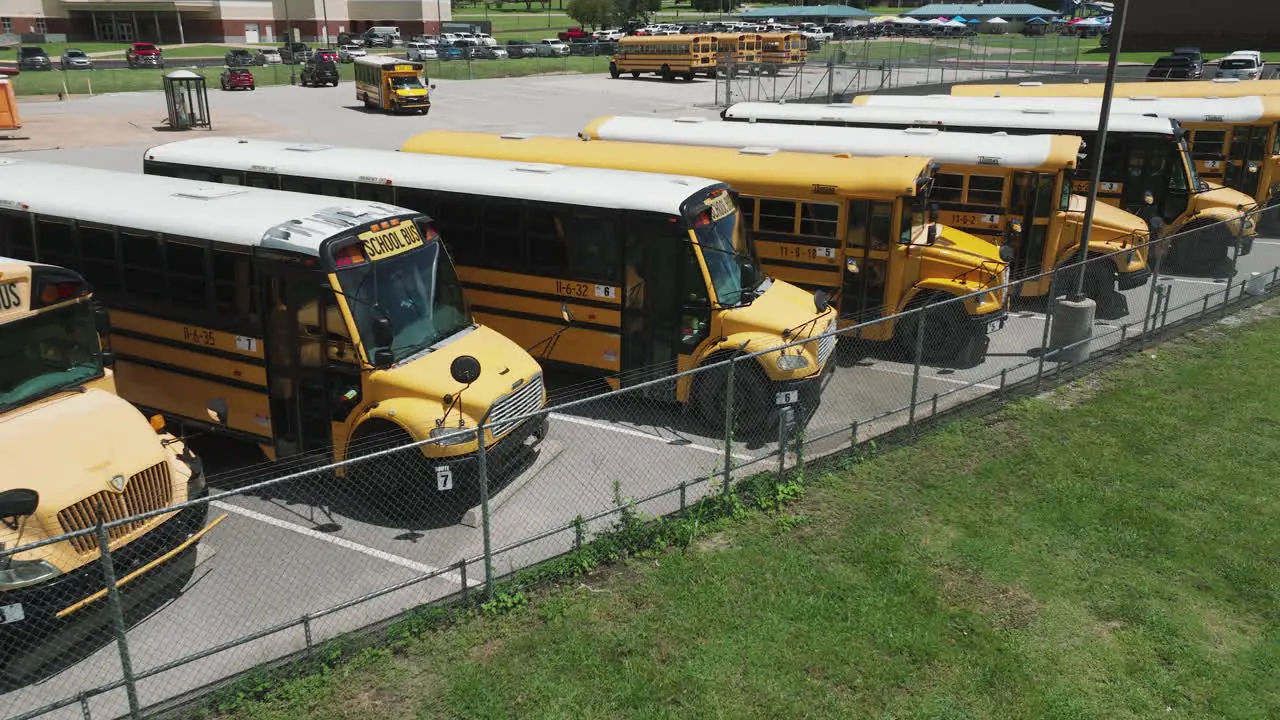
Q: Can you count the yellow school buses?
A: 12